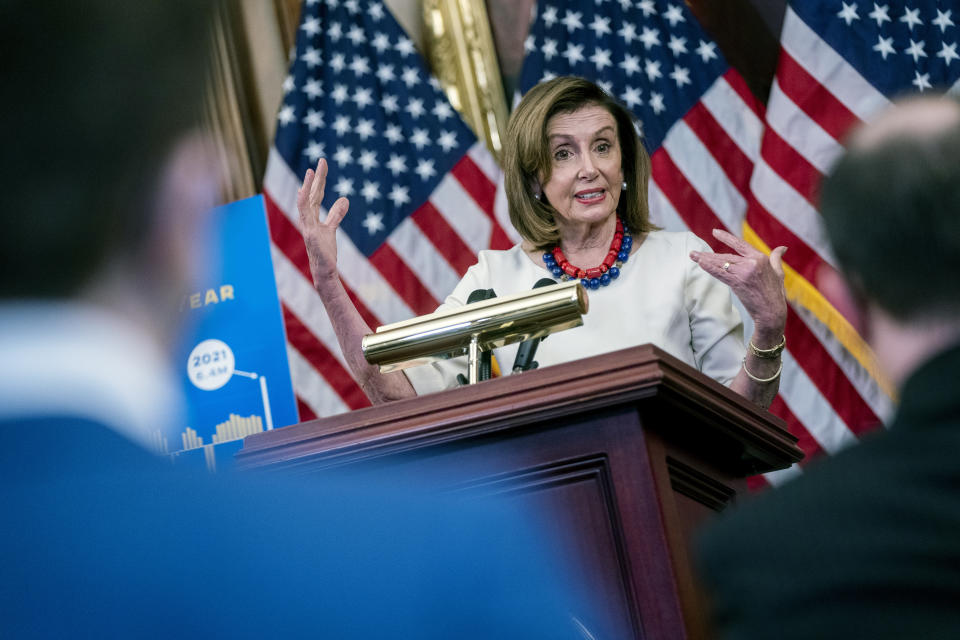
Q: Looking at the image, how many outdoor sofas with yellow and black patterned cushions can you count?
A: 0